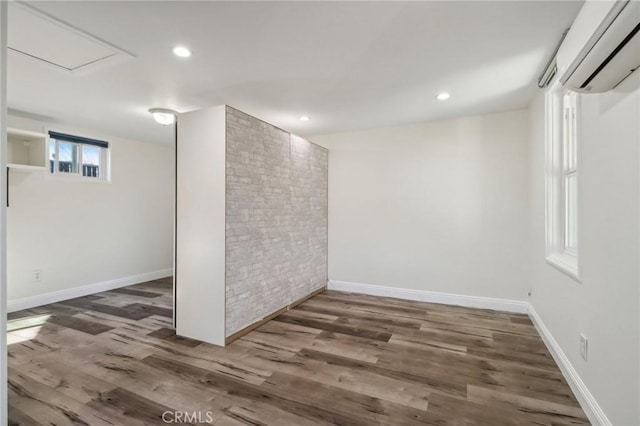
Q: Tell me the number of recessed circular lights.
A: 3